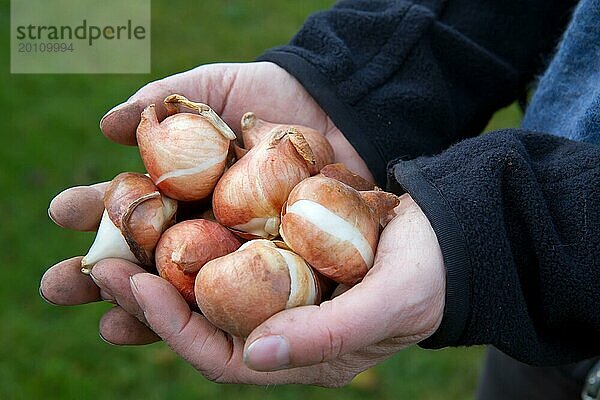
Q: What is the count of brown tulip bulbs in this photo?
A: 7